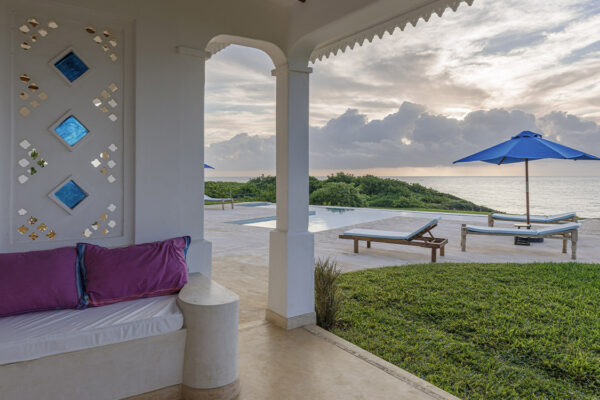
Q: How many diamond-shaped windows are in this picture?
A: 3